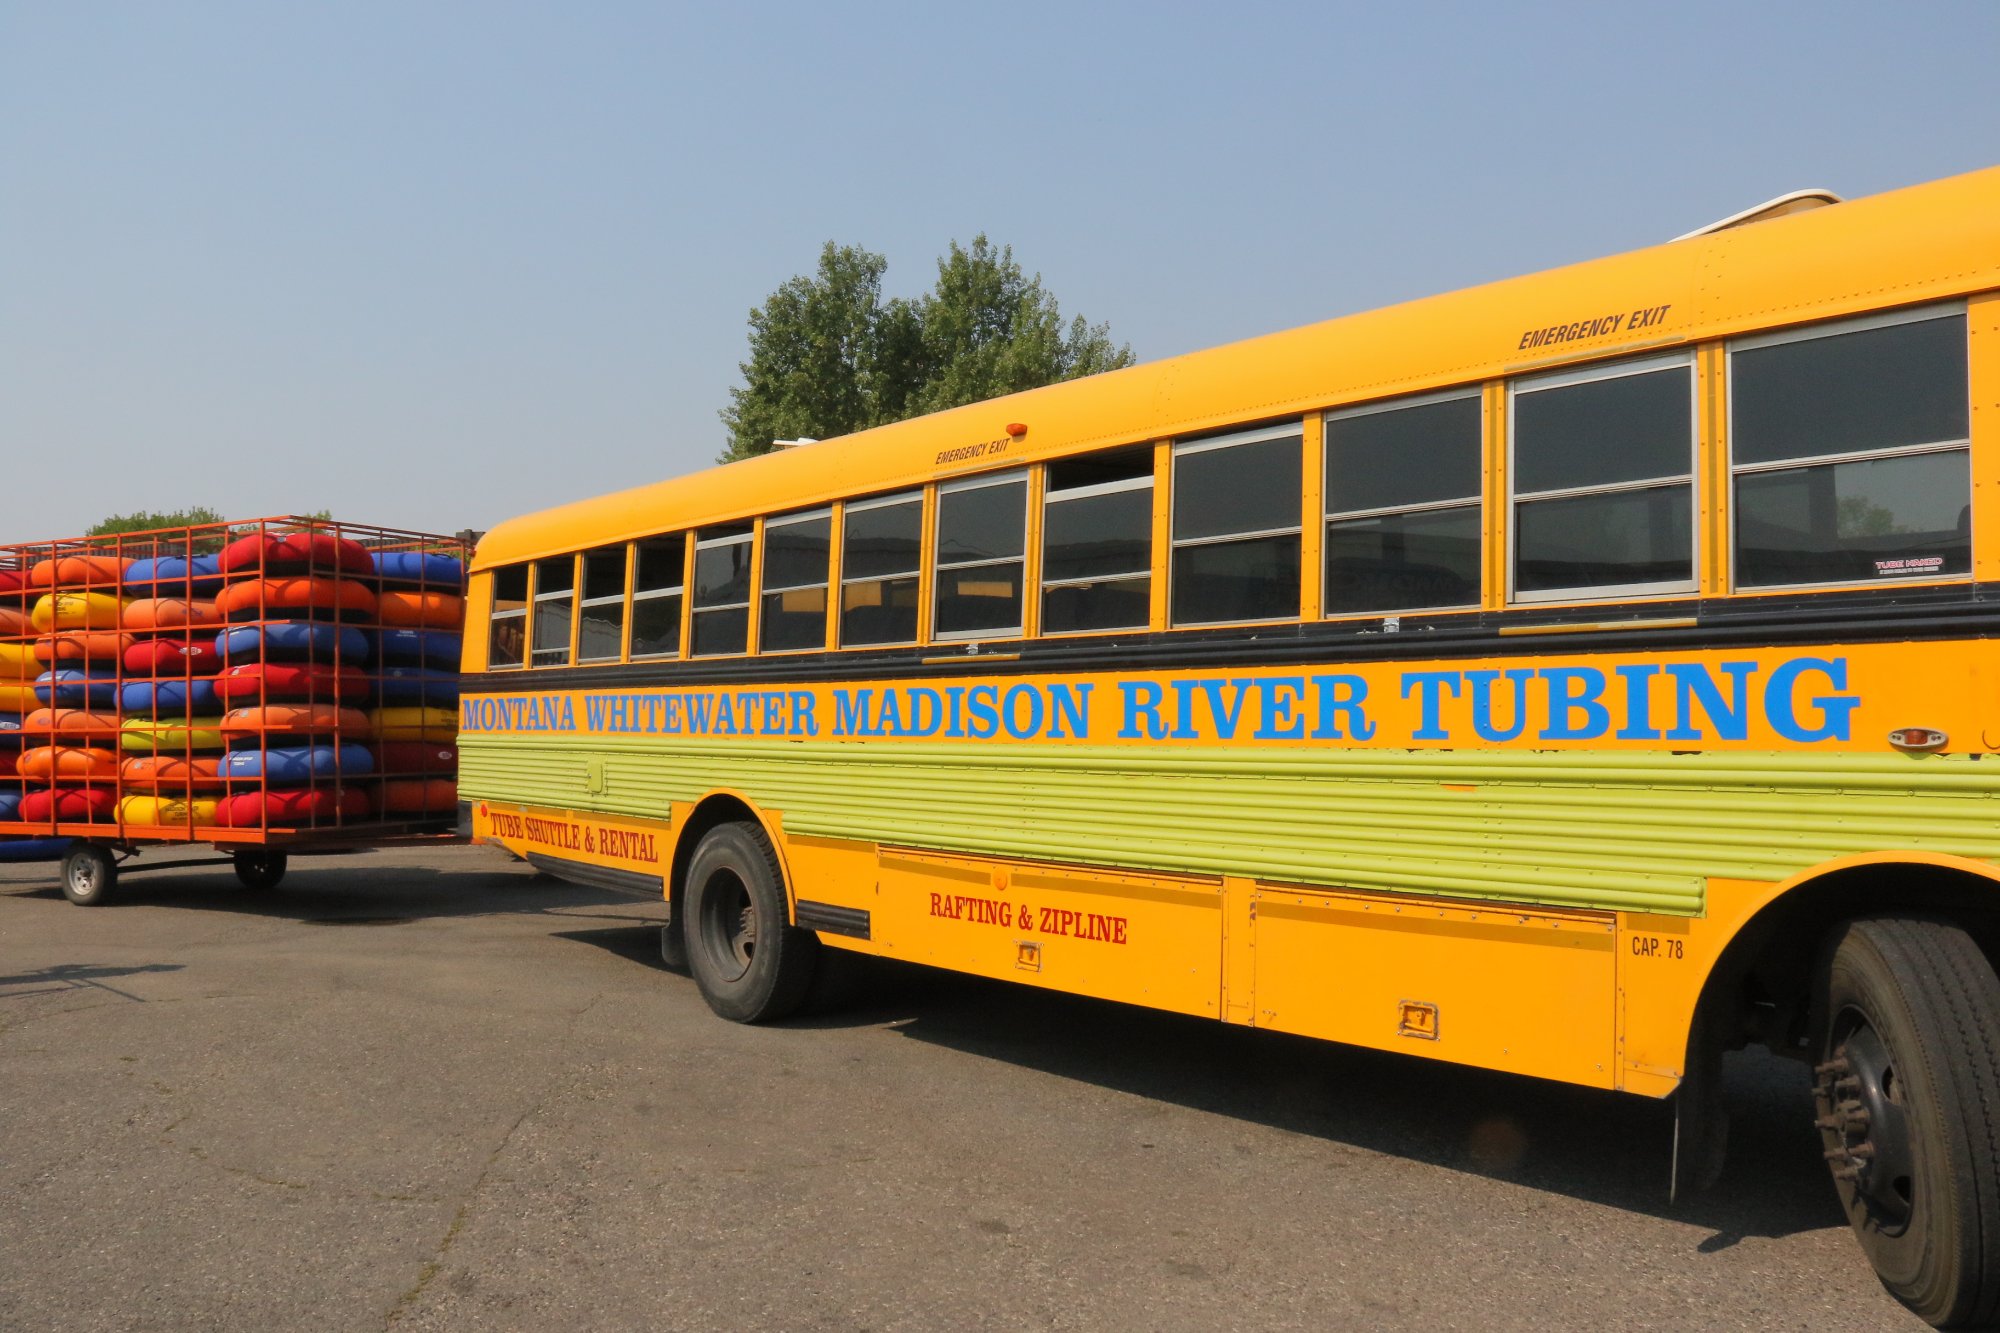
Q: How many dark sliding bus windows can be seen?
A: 13